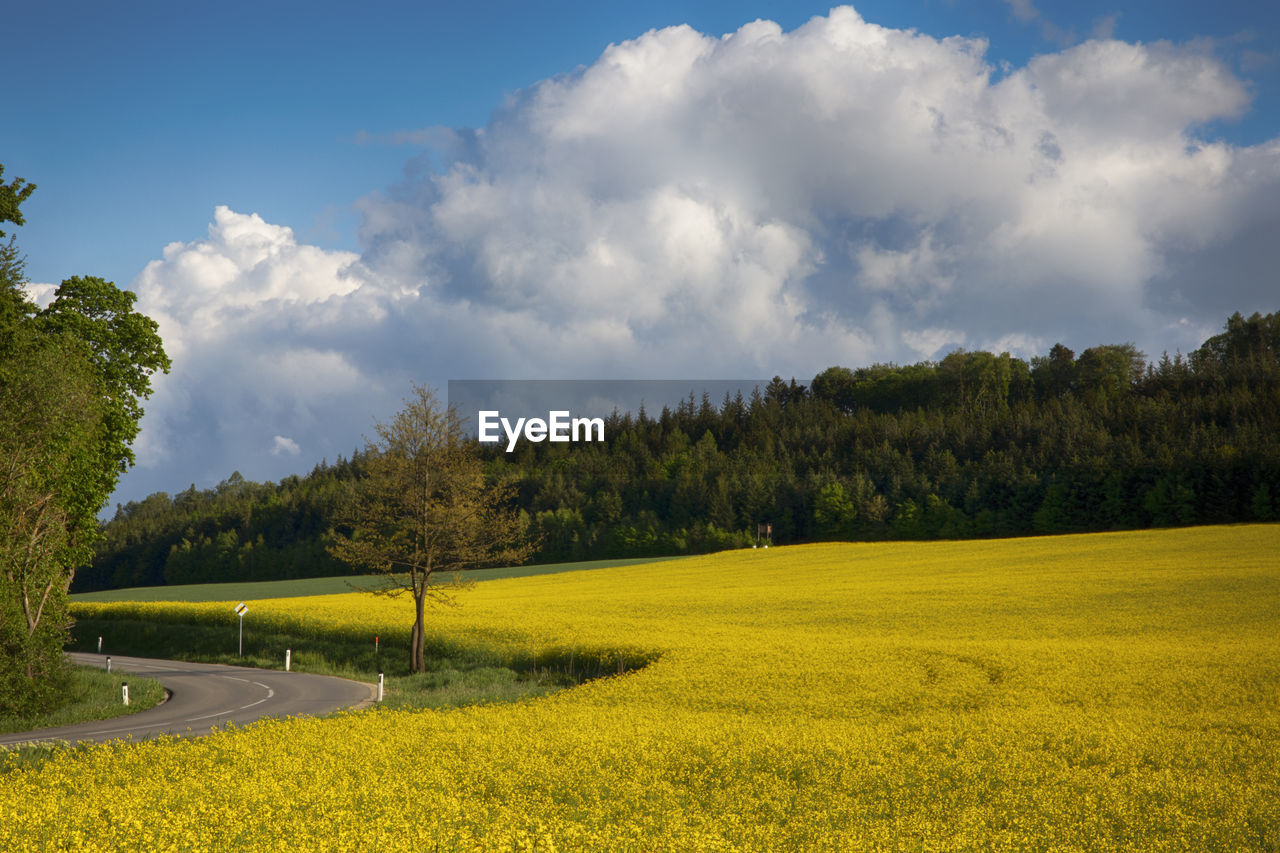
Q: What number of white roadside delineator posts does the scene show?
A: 5